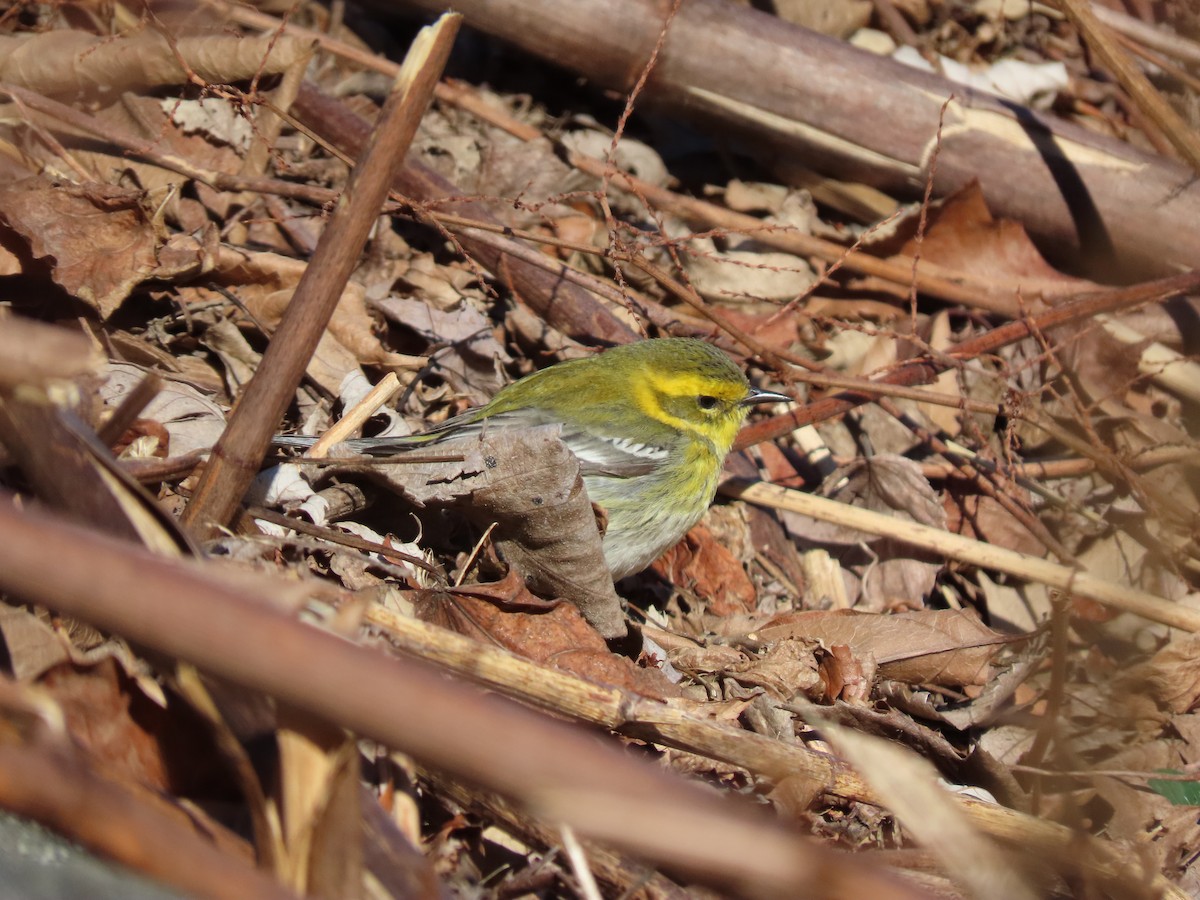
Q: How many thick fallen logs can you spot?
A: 1